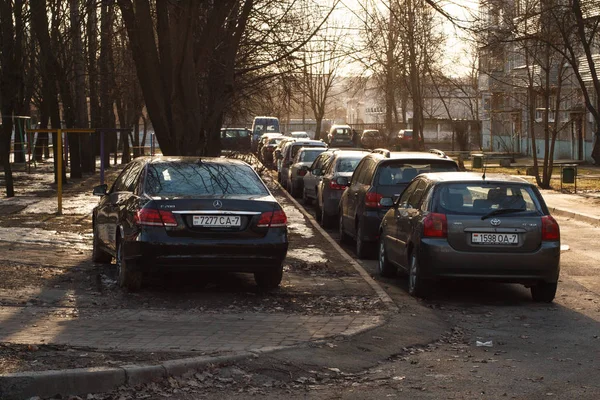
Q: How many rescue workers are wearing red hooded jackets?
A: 0